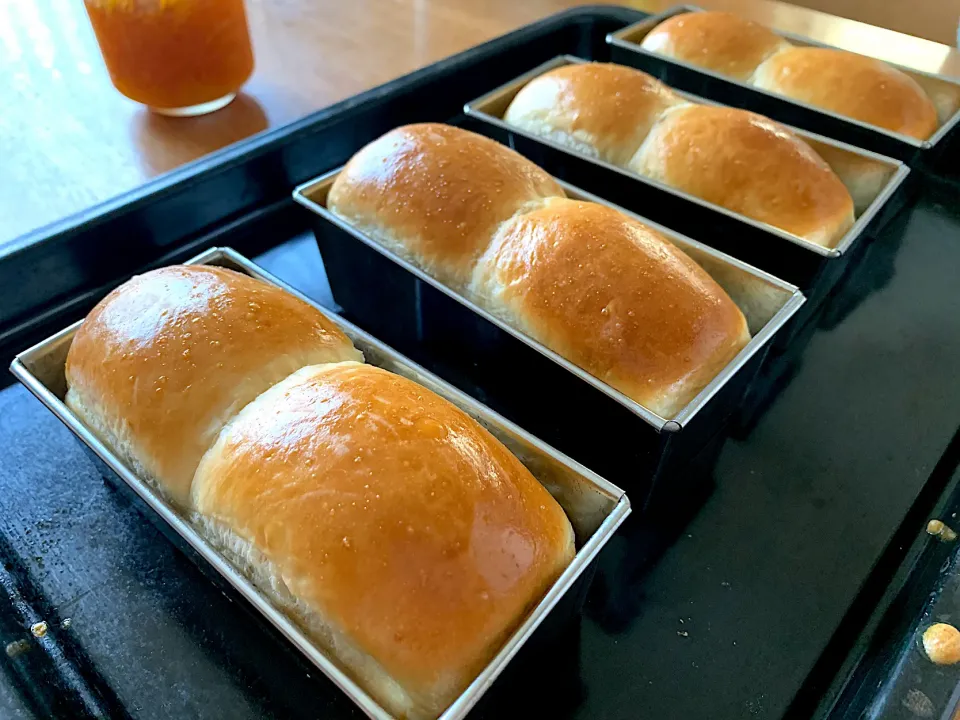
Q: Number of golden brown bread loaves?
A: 4